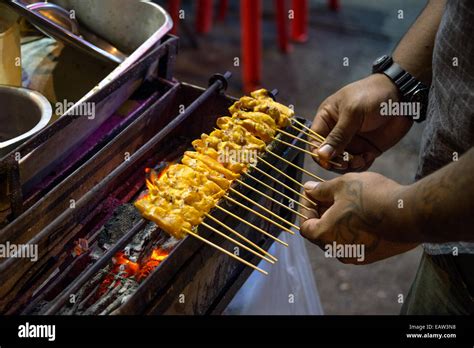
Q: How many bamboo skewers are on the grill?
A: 15